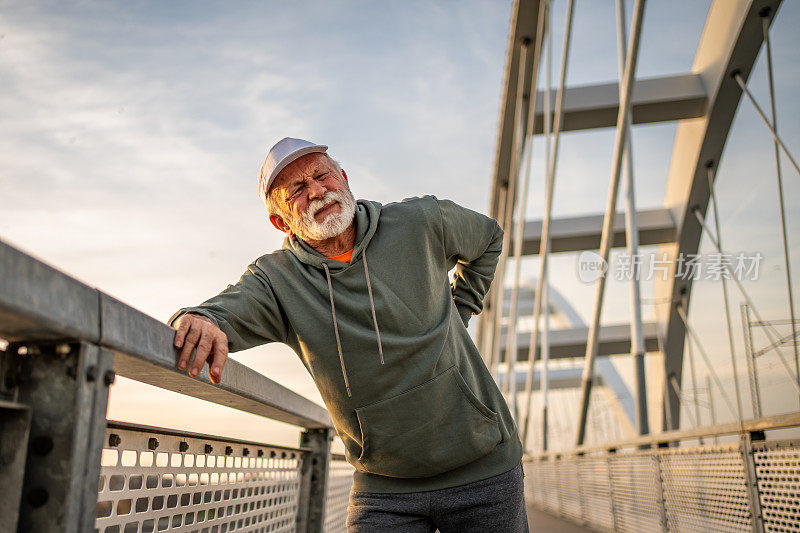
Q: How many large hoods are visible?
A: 1